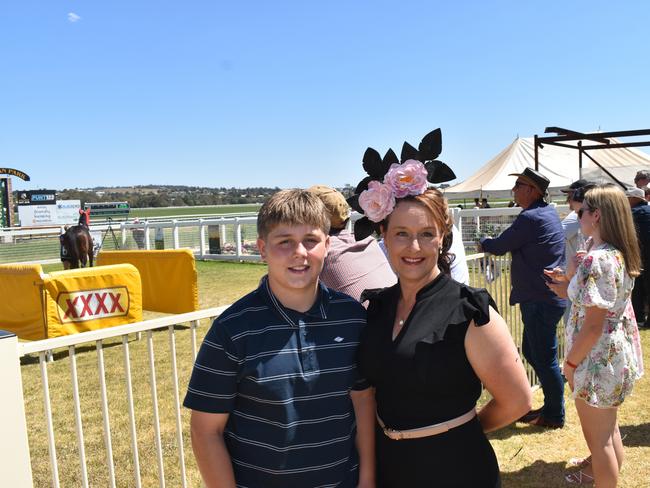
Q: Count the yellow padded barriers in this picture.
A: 3